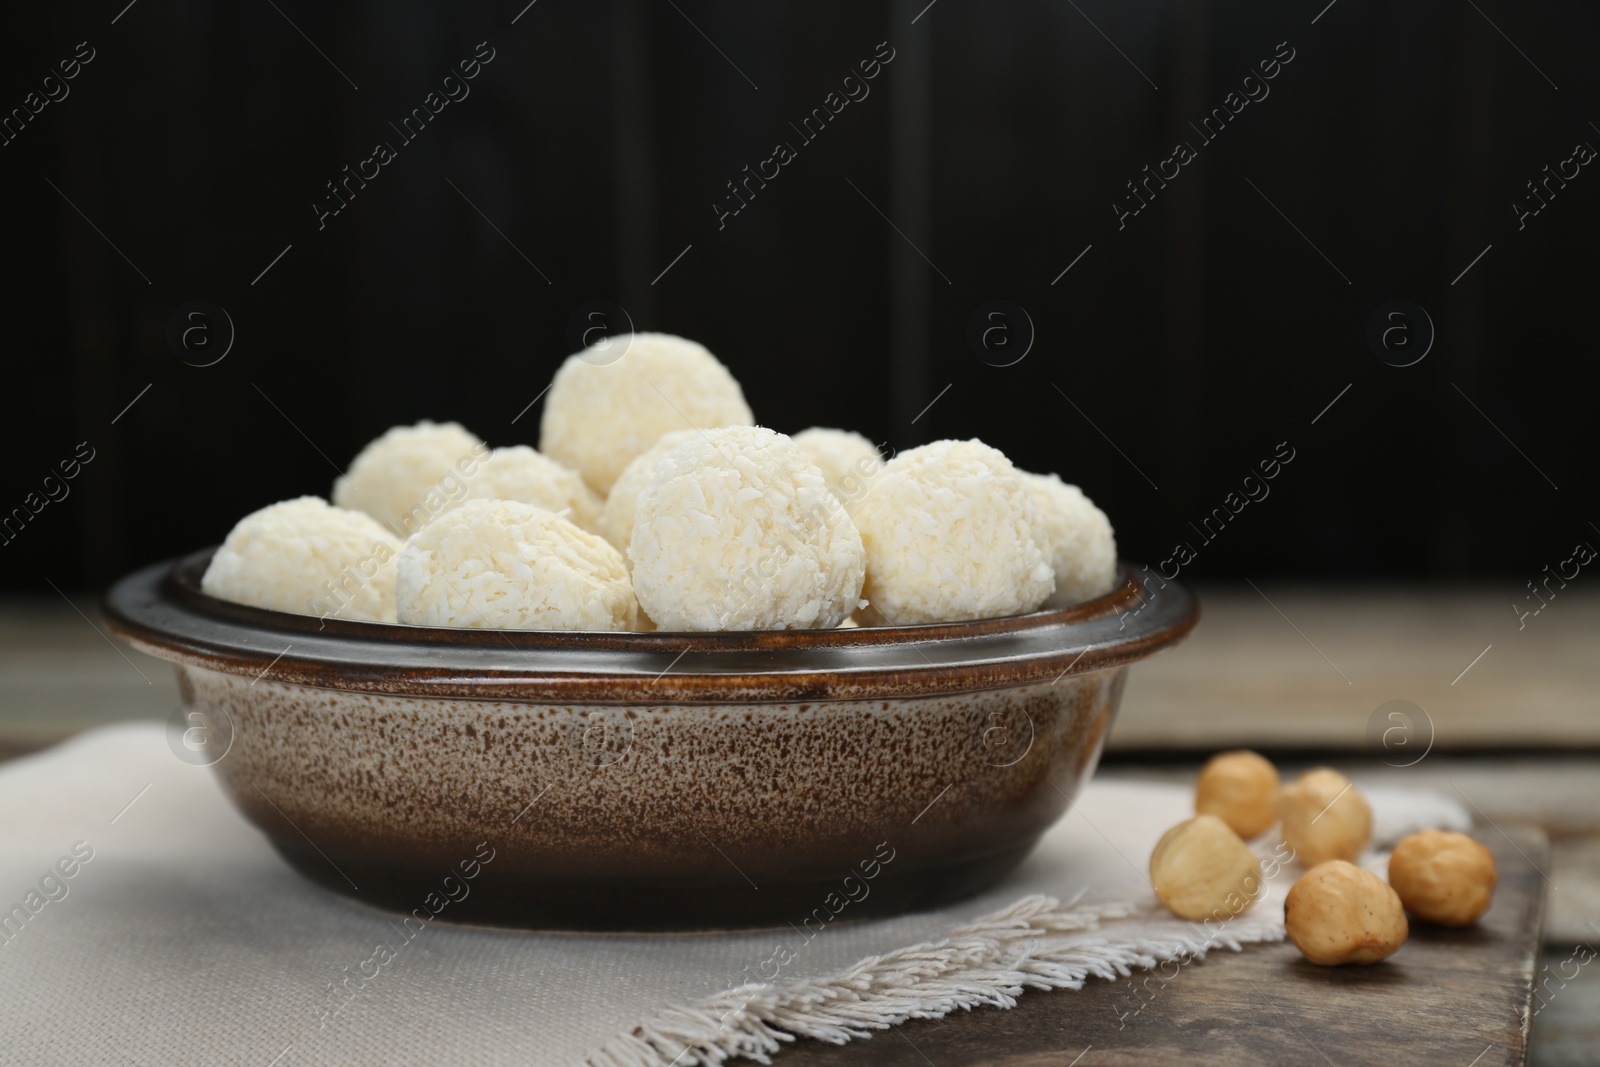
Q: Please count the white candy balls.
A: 10